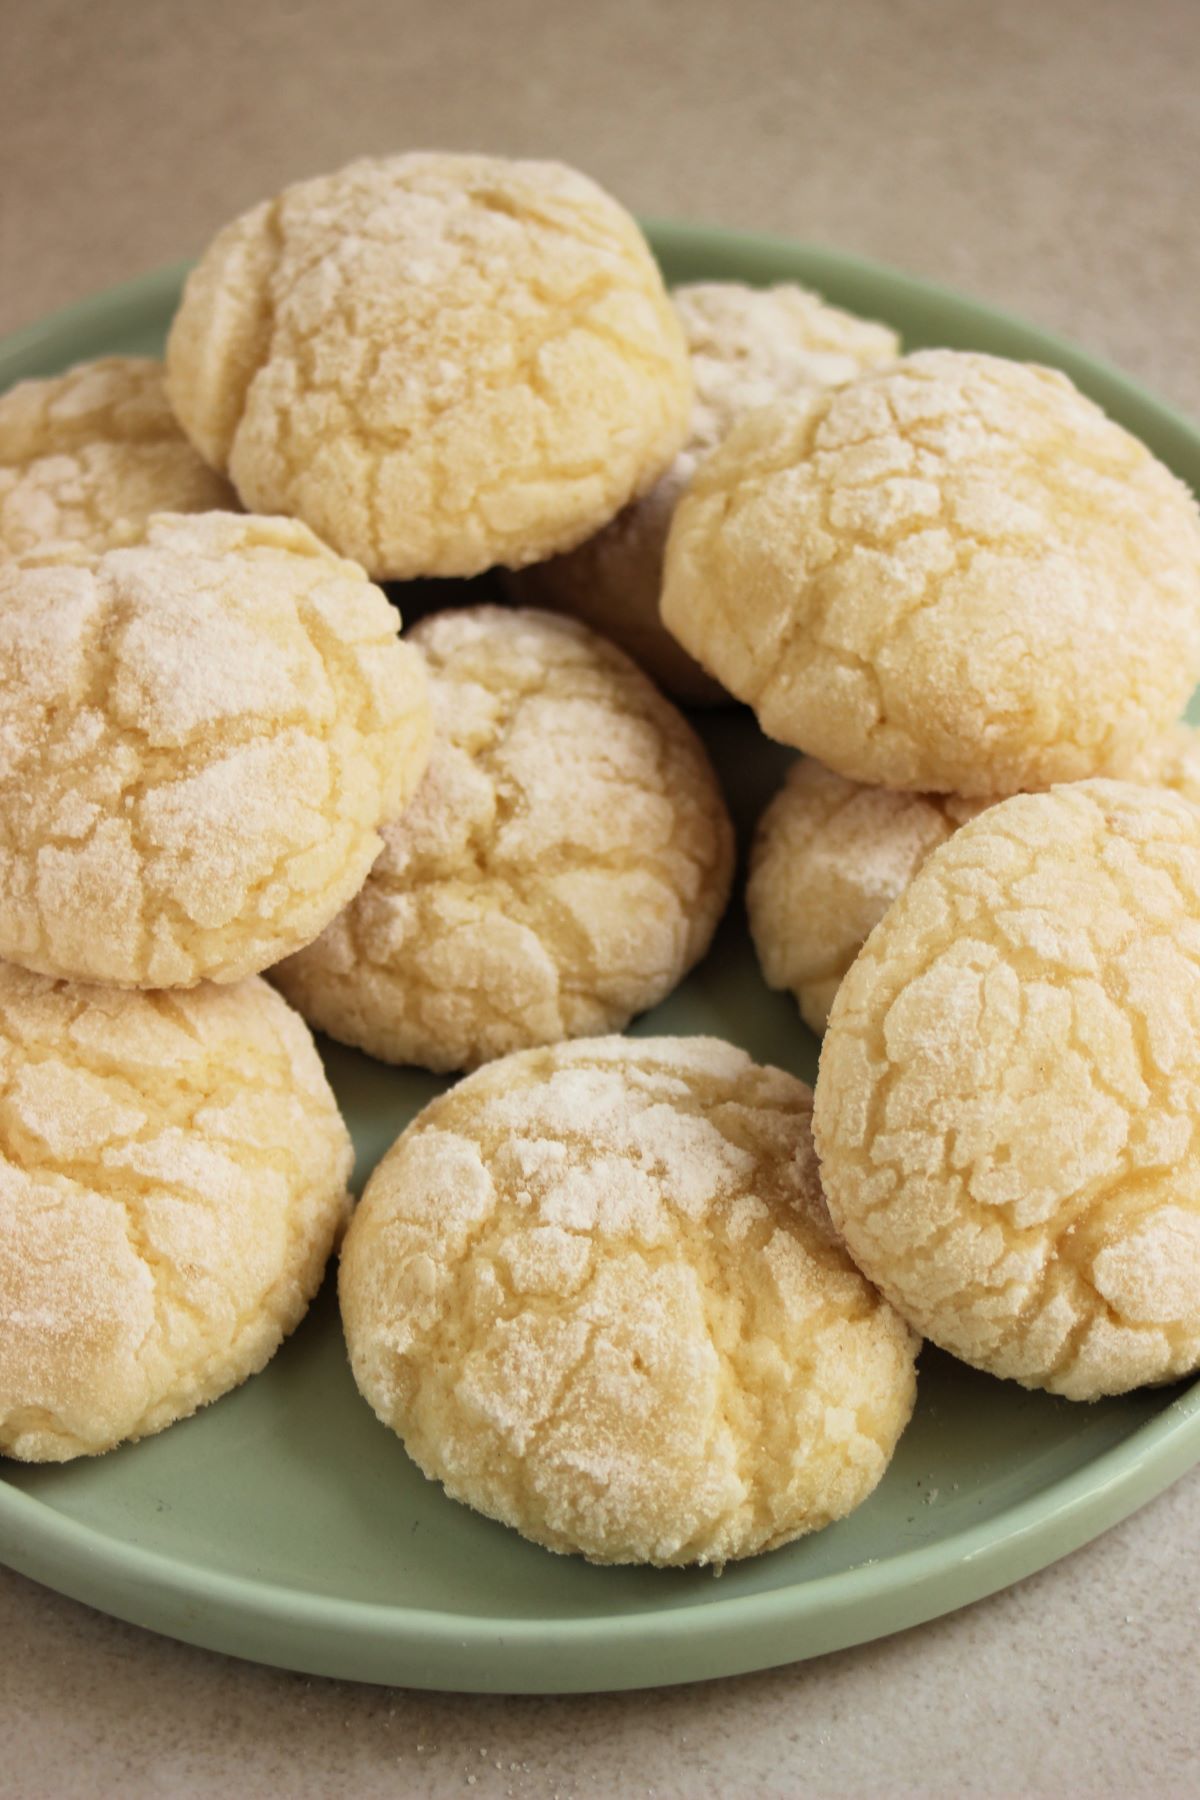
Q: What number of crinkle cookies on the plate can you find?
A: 10